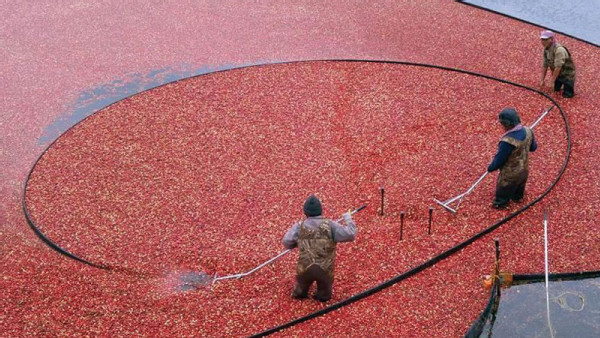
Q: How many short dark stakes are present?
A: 3